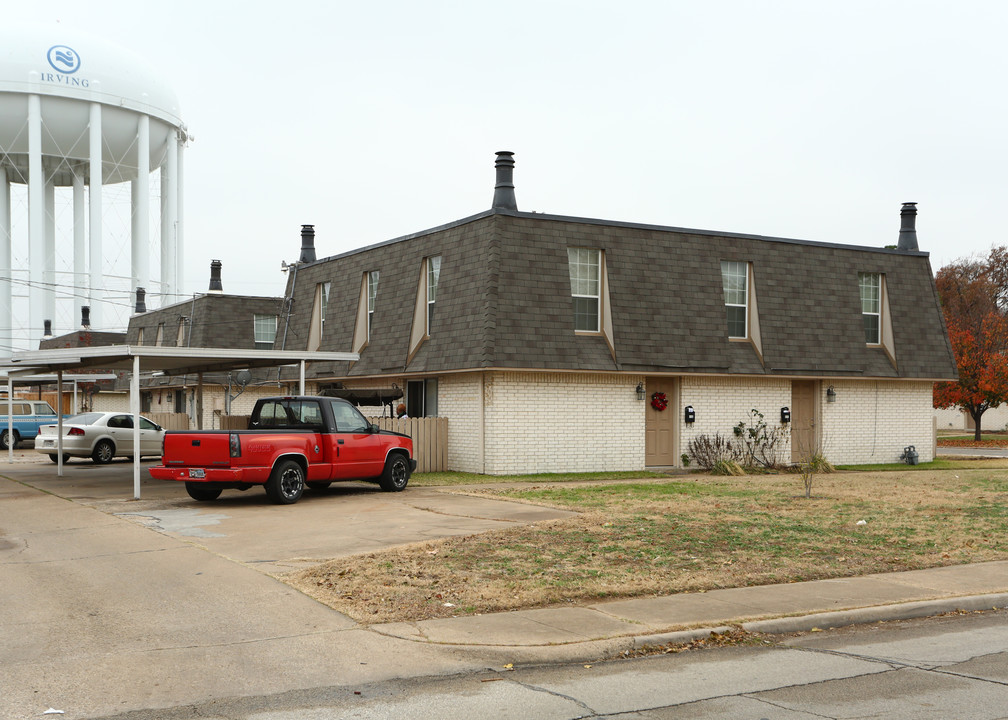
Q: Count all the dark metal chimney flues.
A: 7